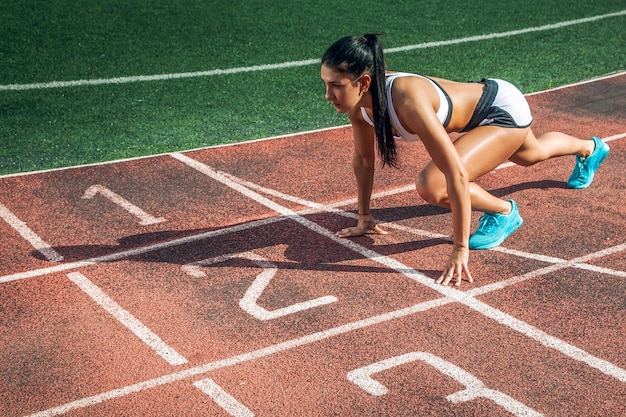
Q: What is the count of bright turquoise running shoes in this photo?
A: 2